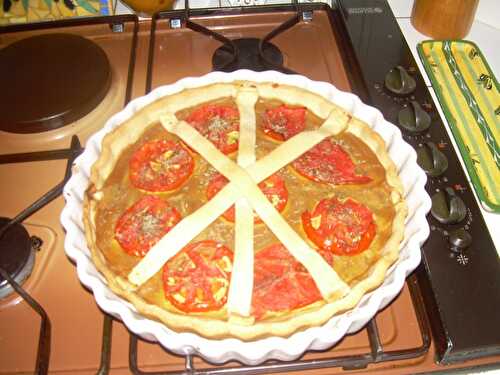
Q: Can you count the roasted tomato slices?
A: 9